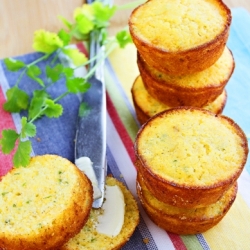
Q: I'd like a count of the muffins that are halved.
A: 1